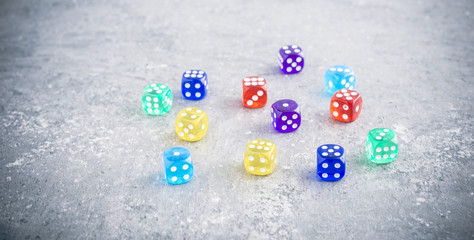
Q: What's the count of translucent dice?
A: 12